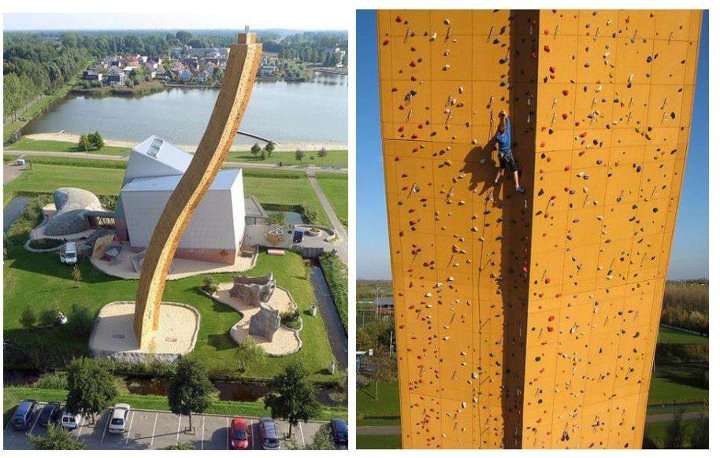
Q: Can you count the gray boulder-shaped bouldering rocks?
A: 2